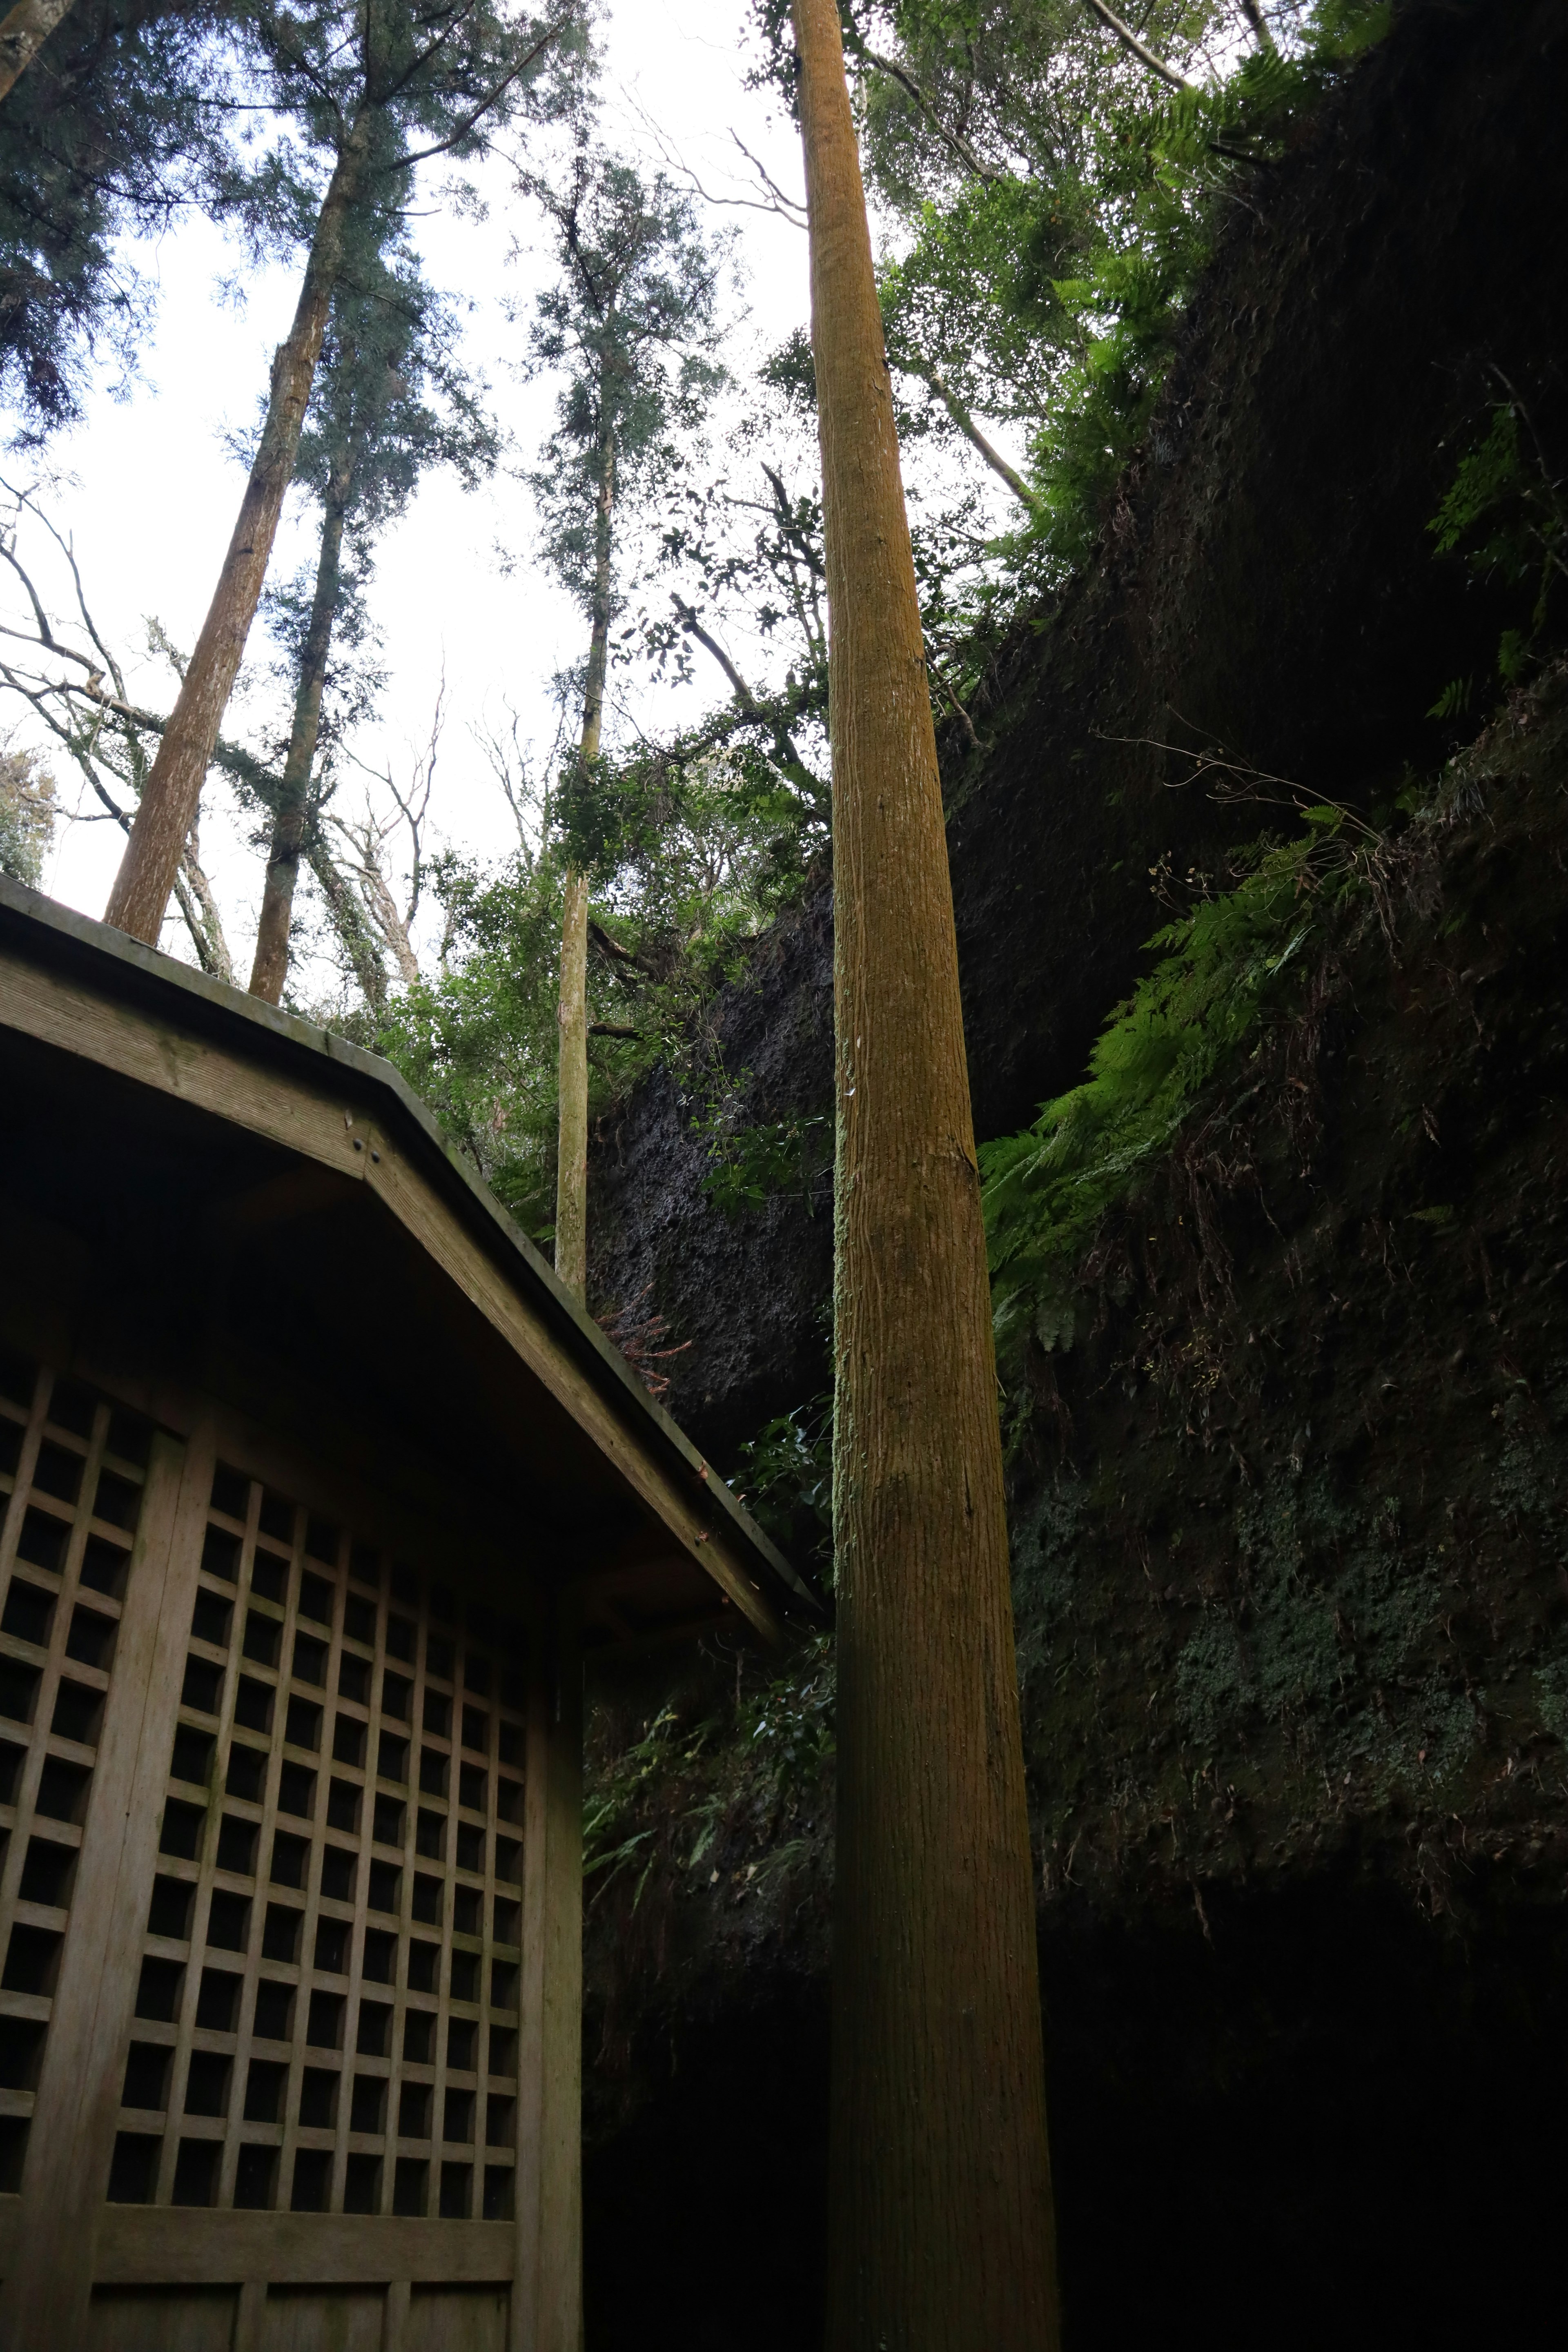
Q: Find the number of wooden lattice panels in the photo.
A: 2